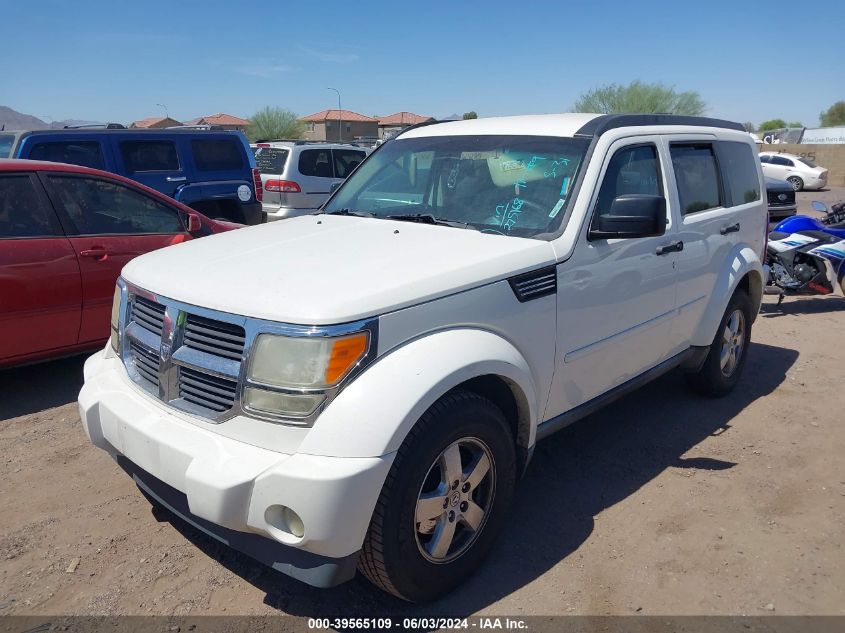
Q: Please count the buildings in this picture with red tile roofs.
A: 4